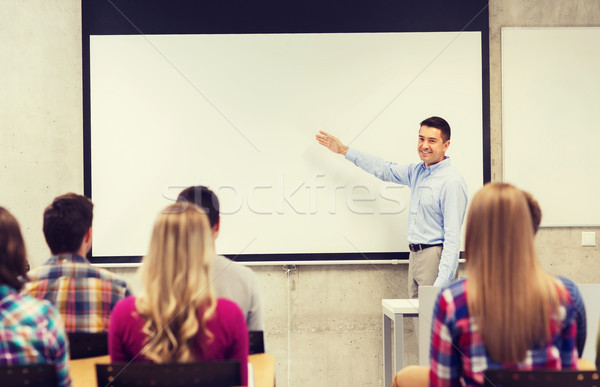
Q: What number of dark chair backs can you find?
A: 5